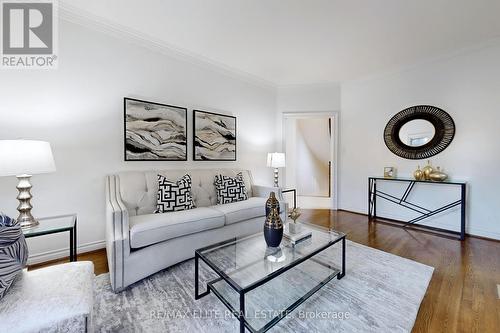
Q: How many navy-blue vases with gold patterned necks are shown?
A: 2